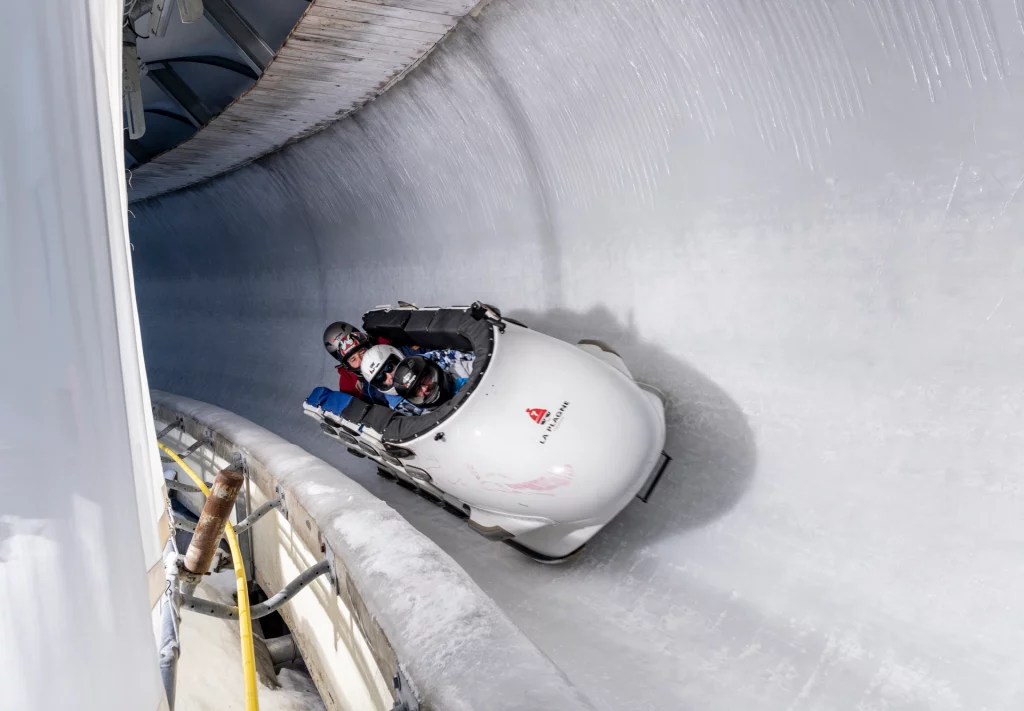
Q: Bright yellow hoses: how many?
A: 1